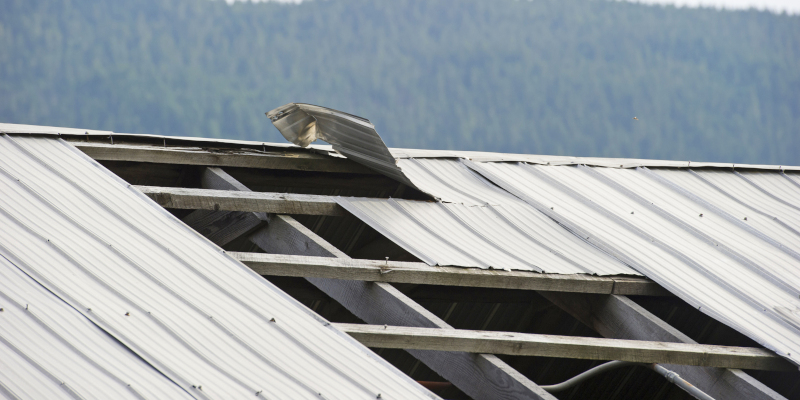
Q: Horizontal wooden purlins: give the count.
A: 4